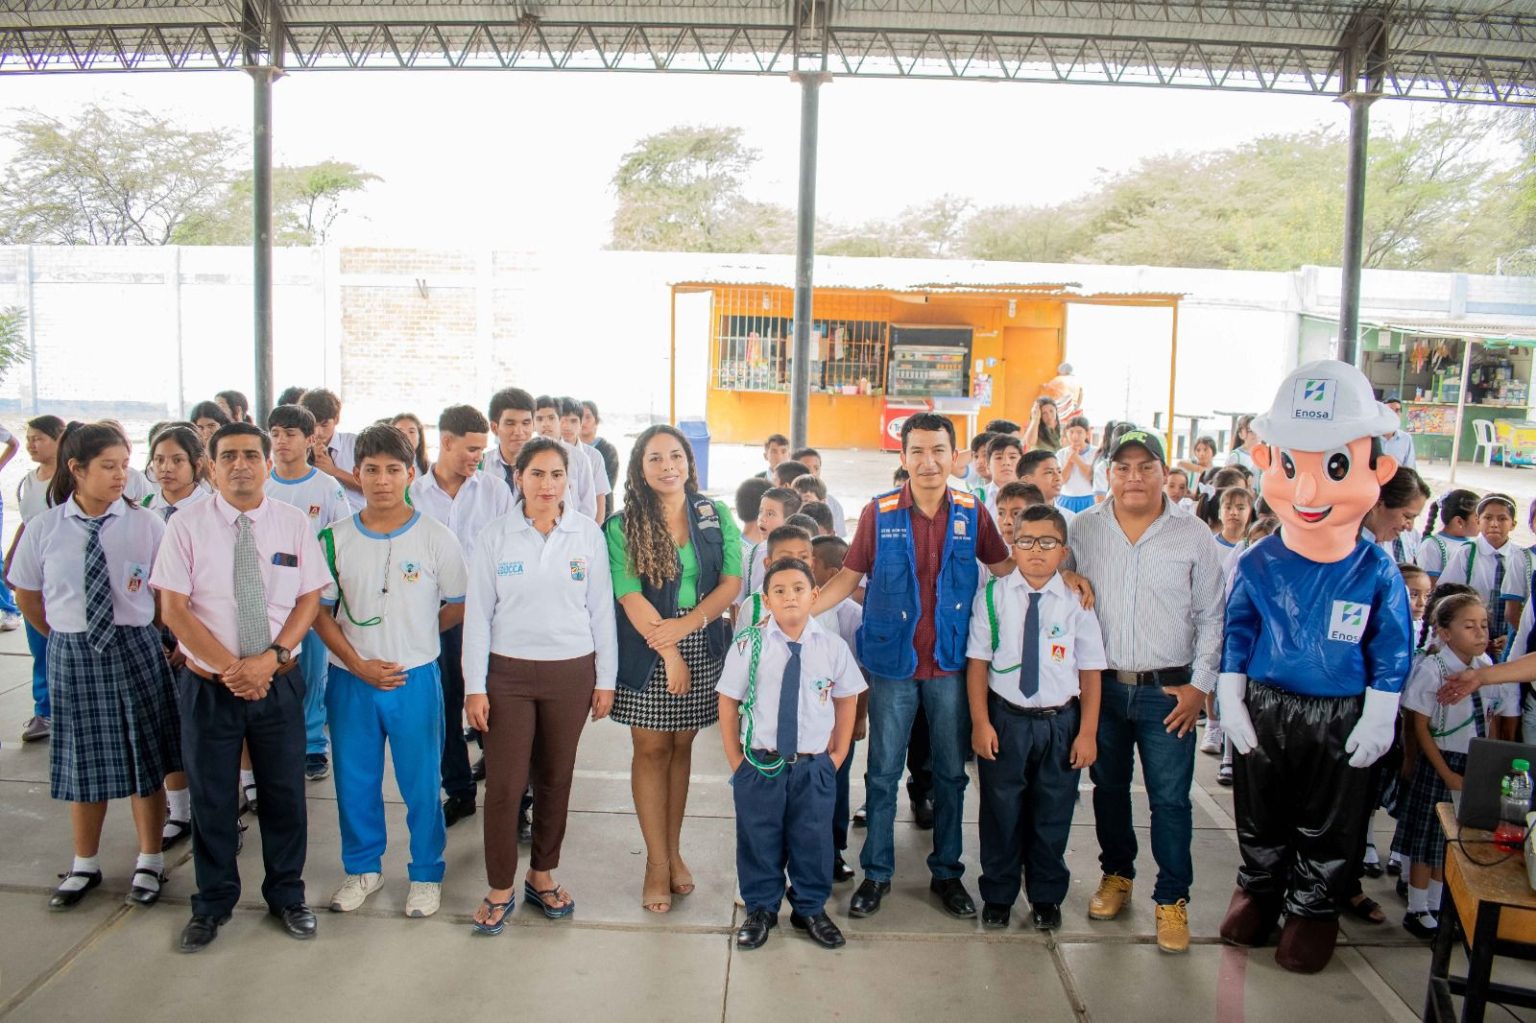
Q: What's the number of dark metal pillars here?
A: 3